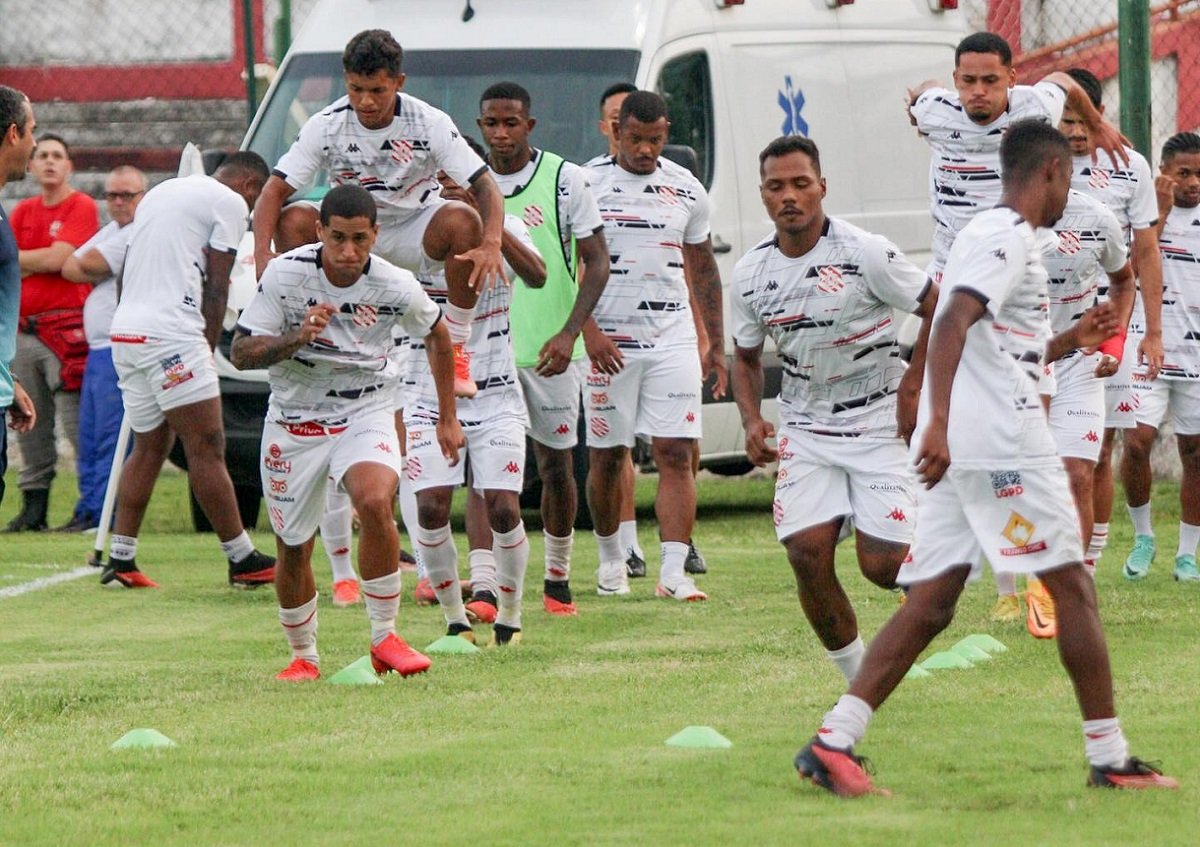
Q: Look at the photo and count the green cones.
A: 9